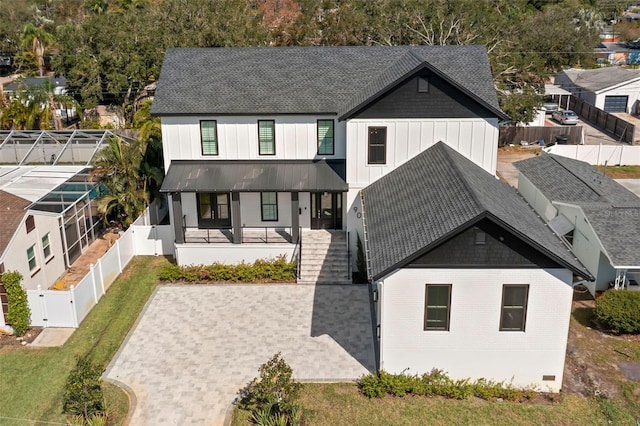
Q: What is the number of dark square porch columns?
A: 3